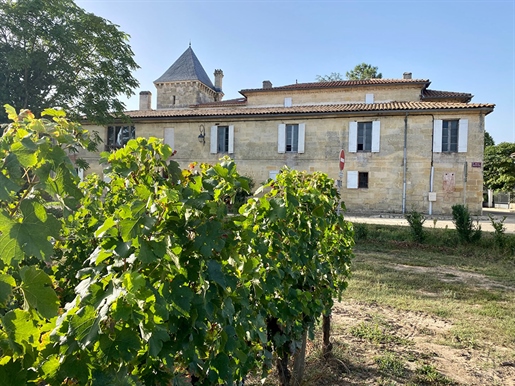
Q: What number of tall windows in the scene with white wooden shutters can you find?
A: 4